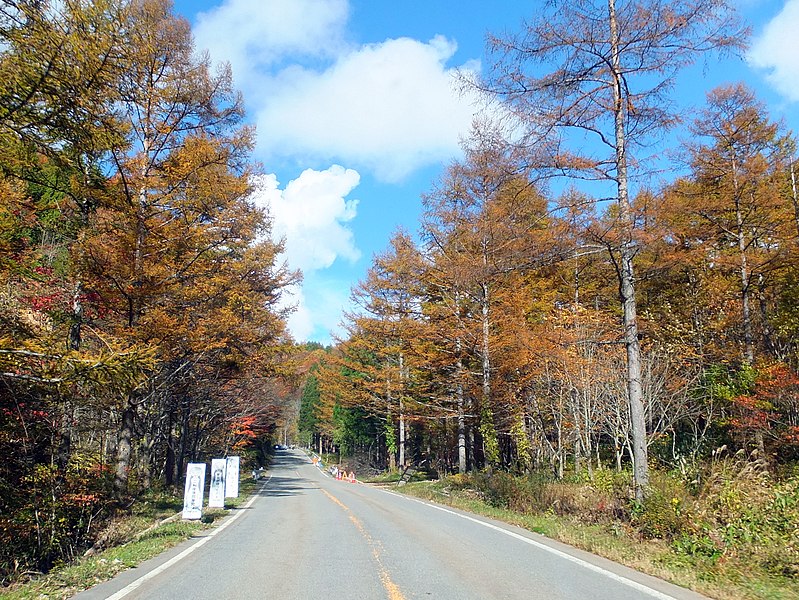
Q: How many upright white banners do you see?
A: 3